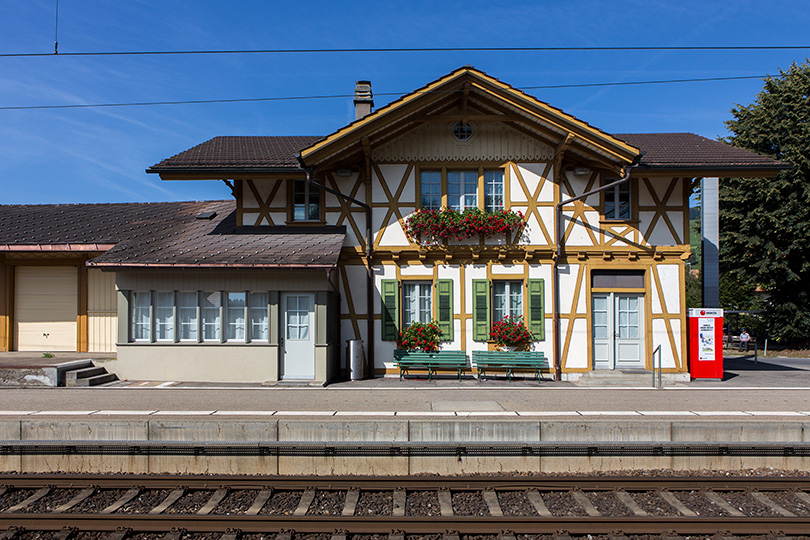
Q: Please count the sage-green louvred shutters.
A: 4